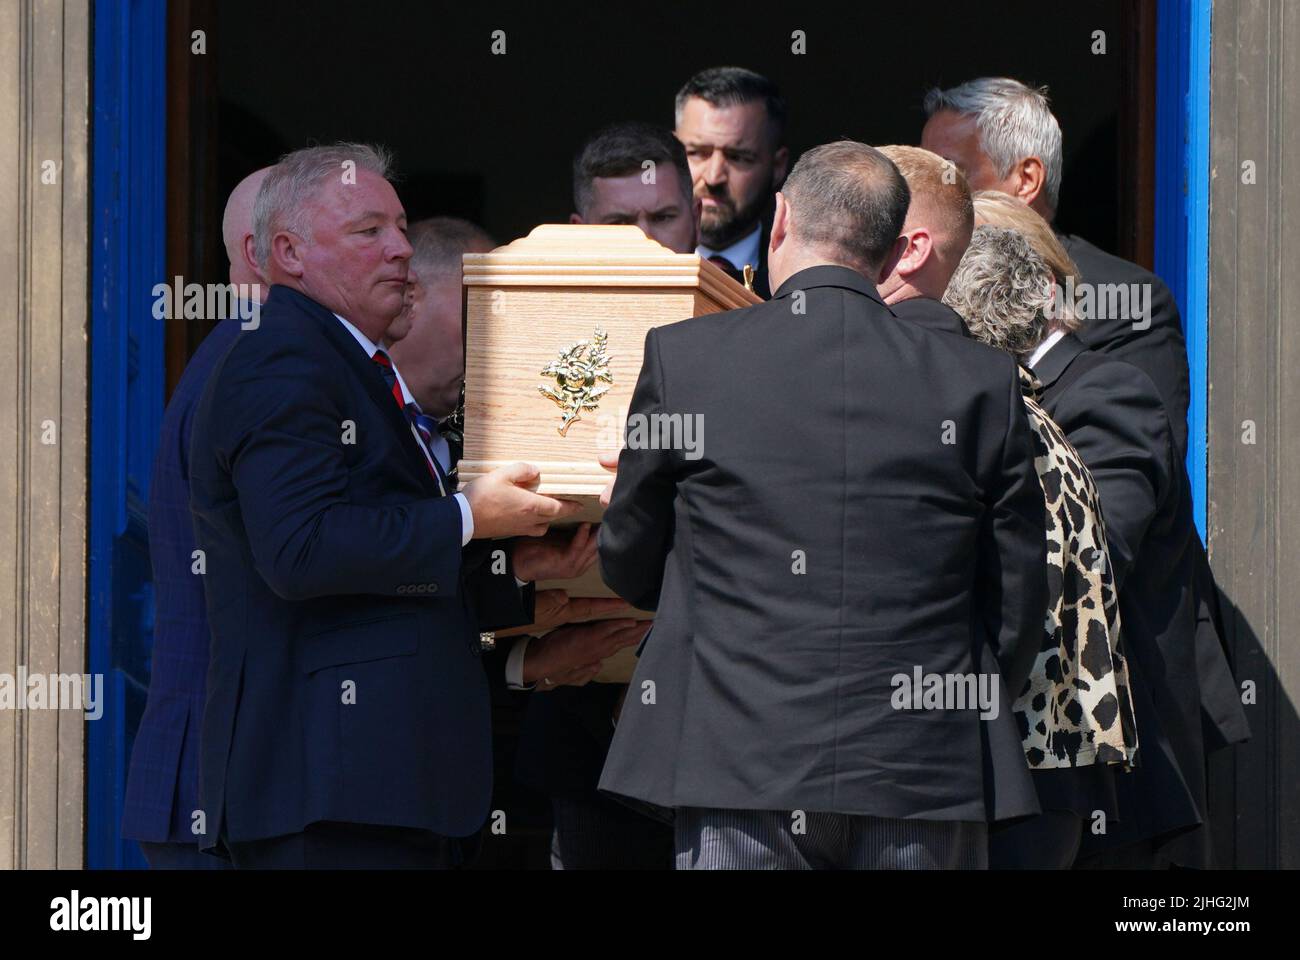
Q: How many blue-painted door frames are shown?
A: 2